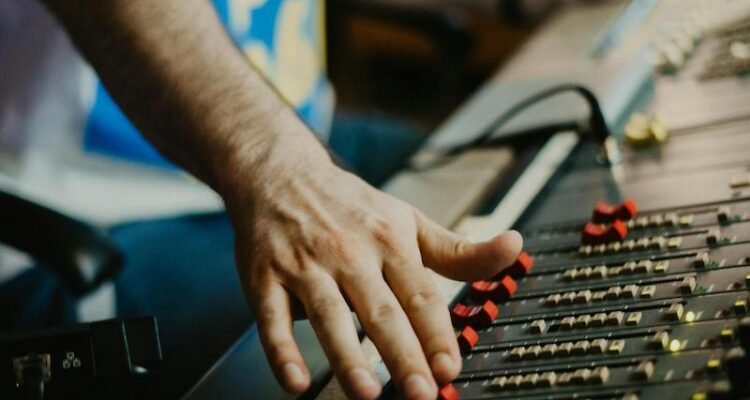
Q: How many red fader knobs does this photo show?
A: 7